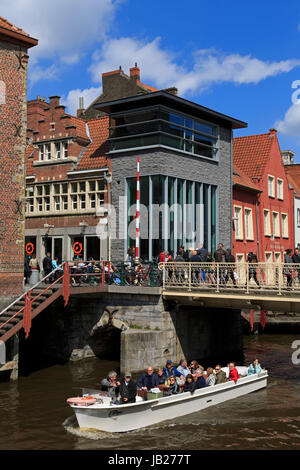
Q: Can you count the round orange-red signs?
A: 2